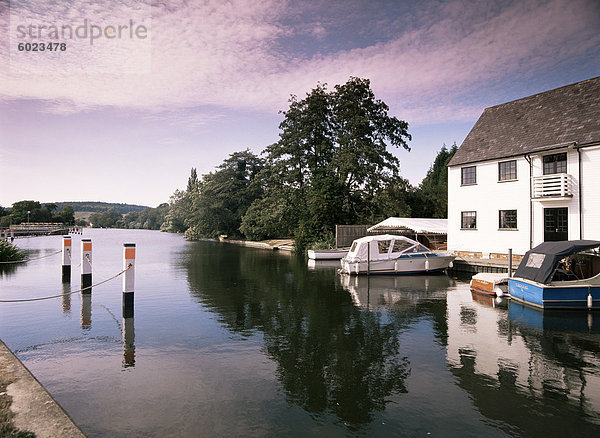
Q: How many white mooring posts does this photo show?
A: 3